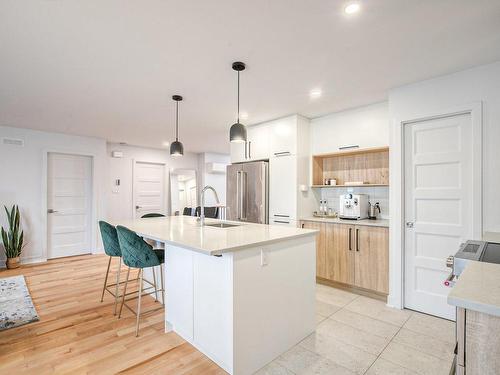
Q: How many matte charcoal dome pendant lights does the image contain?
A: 2